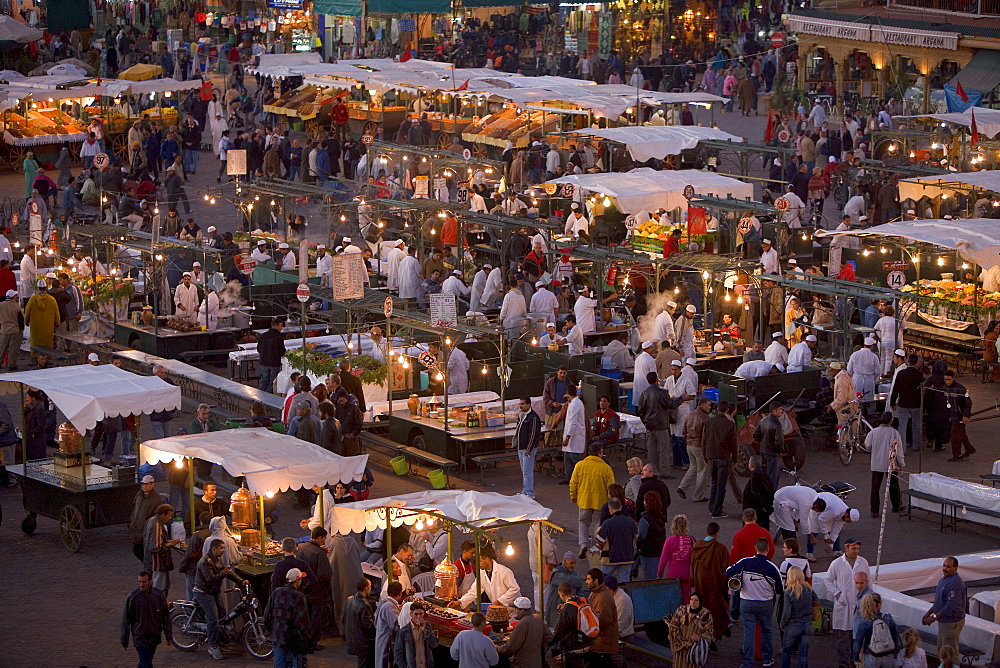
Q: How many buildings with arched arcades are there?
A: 1